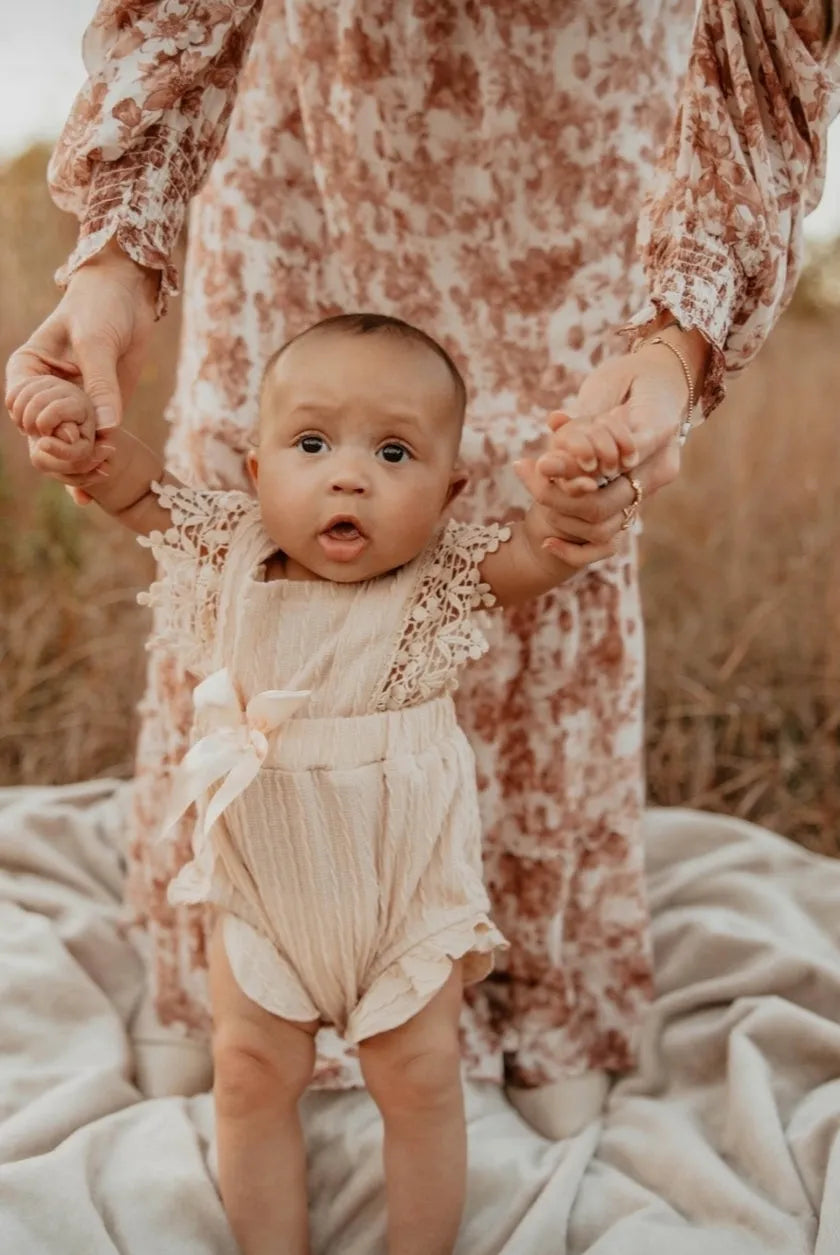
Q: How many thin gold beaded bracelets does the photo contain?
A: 1